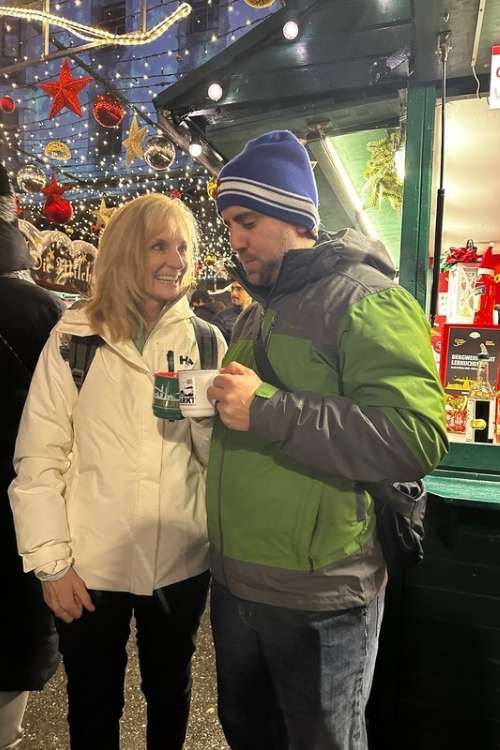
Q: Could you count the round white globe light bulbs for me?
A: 3